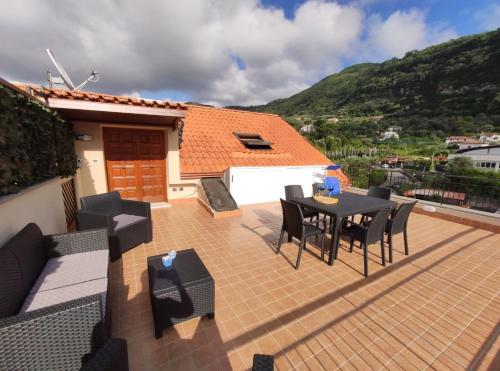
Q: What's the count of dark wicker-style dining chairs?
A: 6